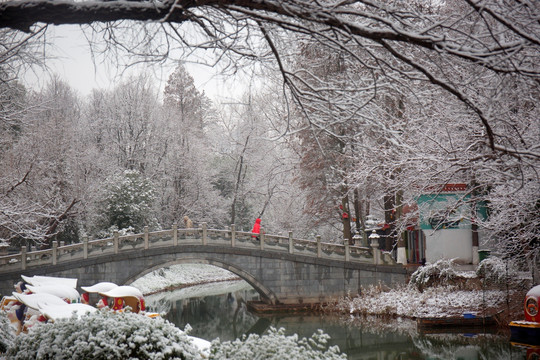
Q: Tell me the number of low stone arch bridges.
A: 1